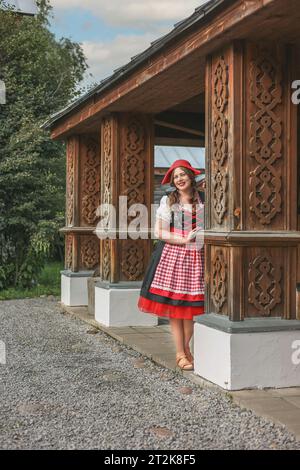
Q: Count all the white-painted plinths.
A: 3